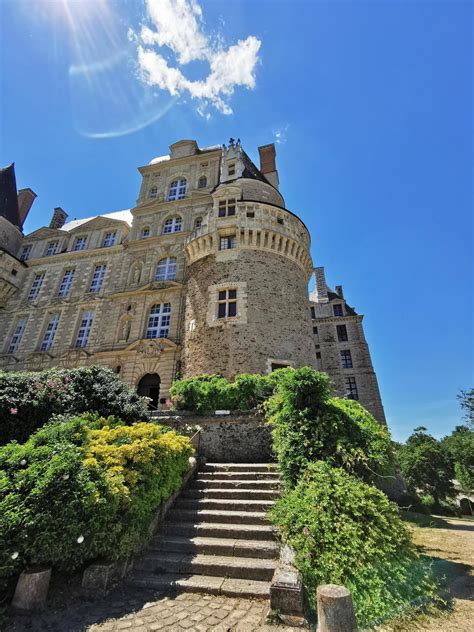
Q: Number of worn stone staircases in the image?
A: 1